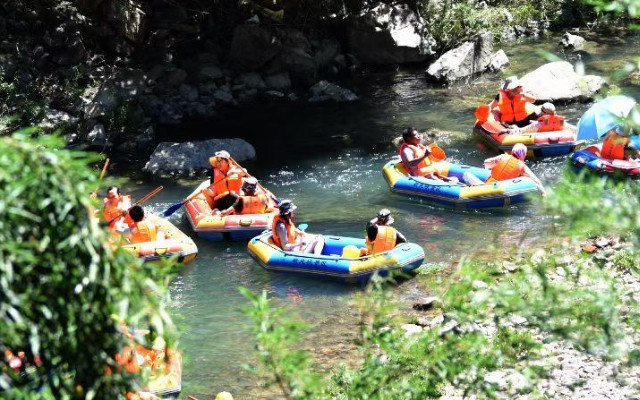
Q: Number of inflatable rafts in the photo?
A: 7